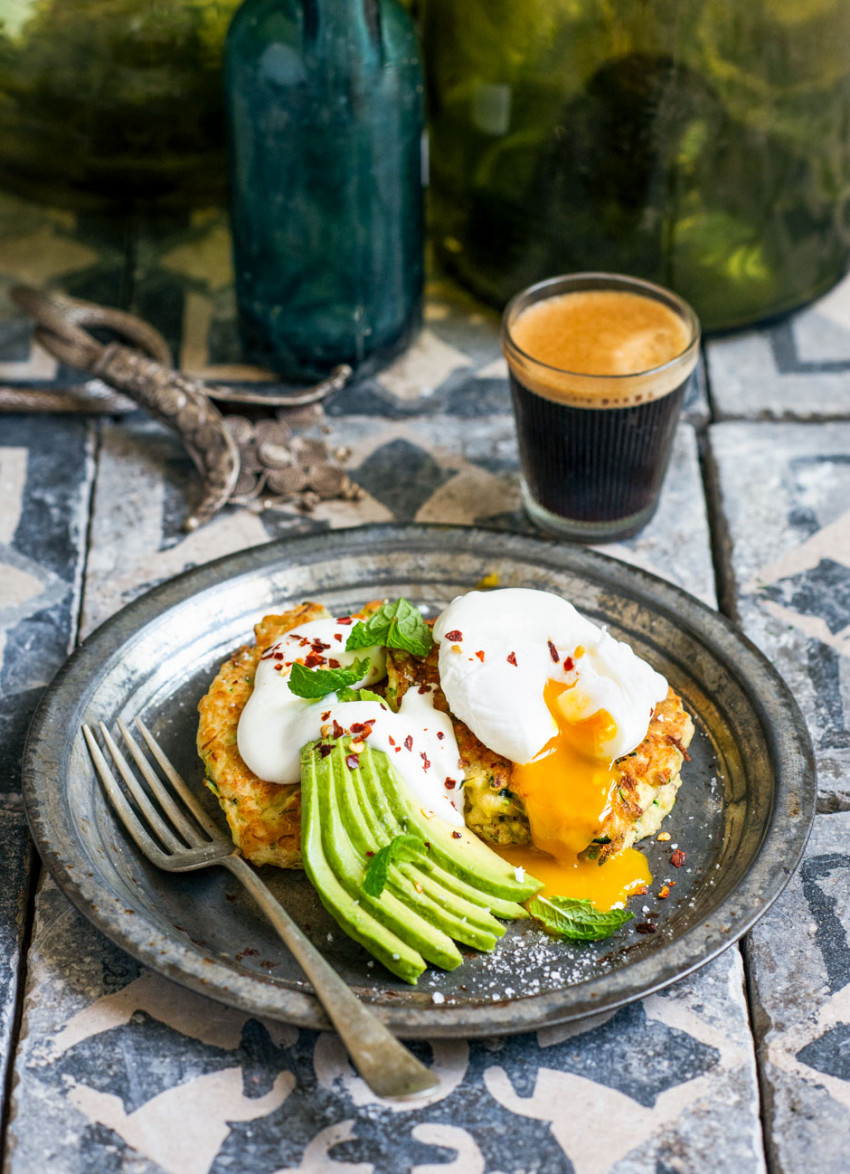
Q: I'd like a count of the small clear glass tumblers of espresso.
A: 1